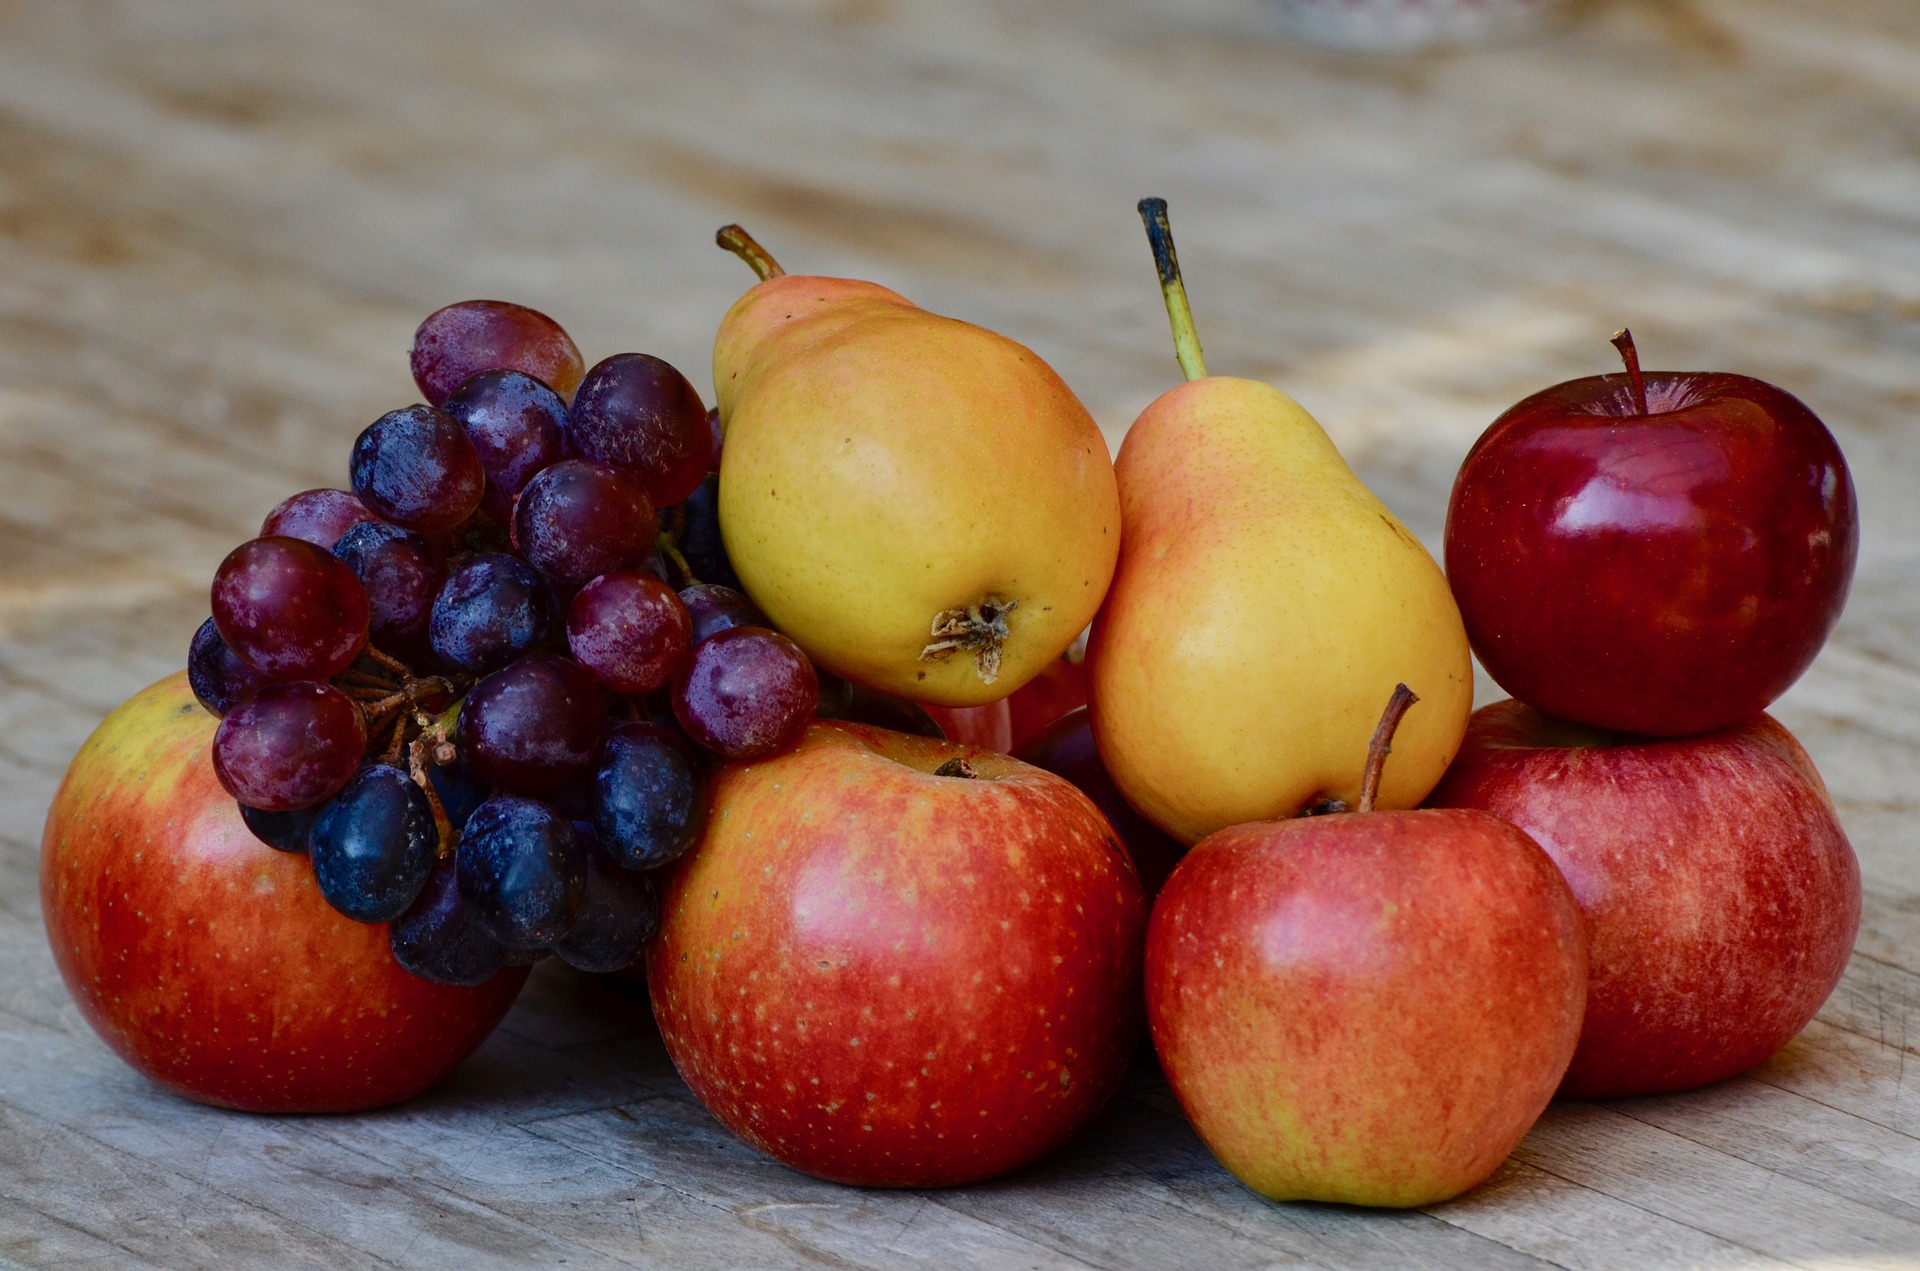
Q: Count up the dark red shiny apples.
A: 1